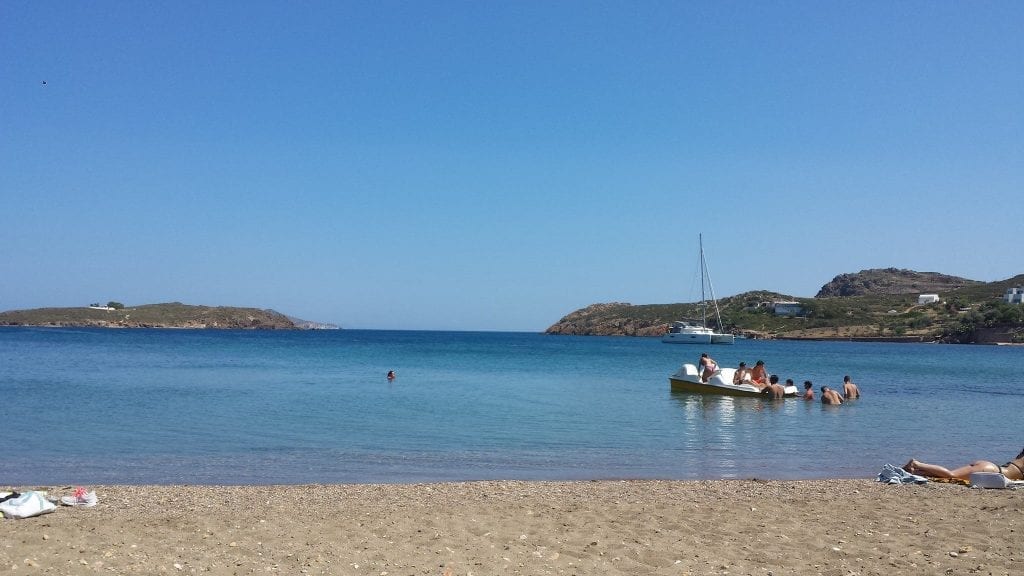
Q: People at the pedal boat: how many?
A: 8